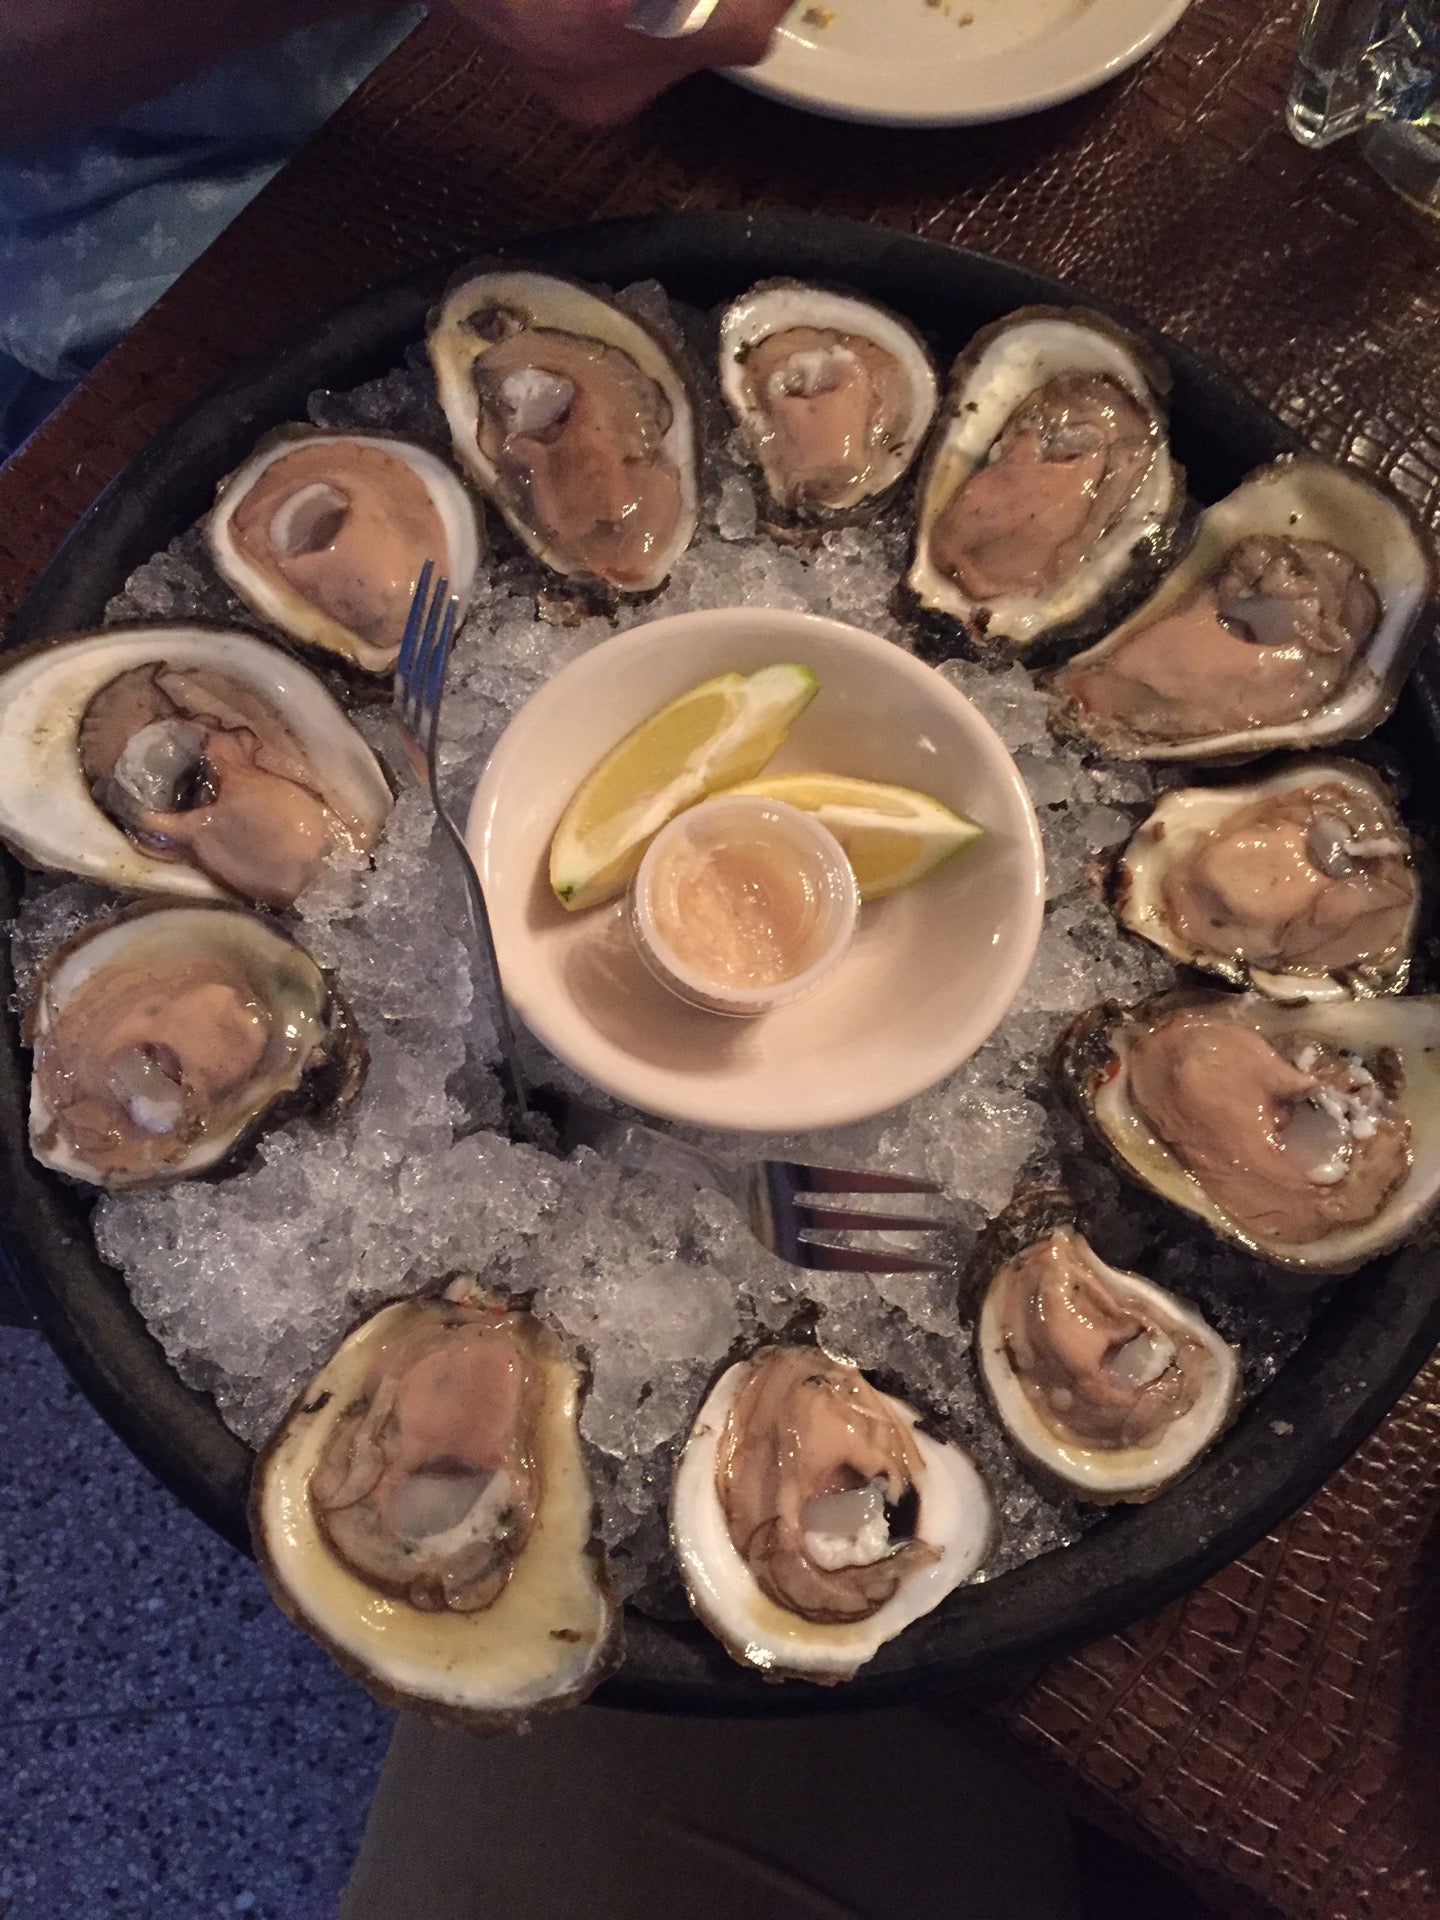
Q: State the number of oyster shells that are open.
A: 12